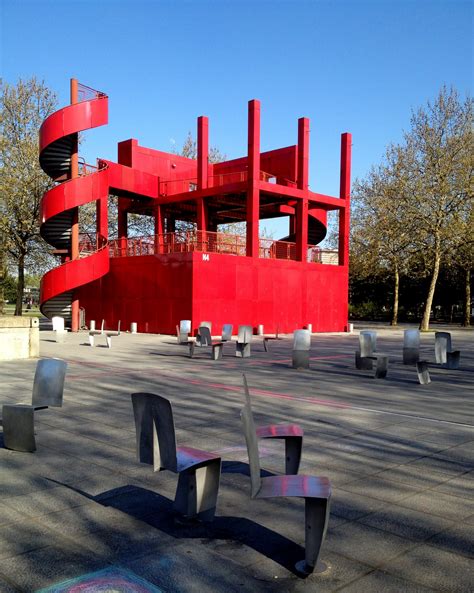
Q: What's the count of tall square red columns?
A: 4